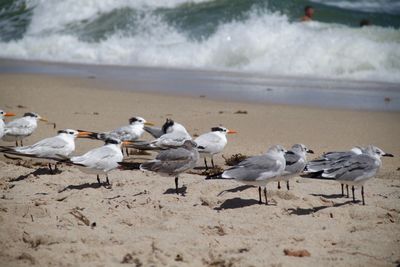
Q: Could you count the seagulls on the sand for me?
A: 12